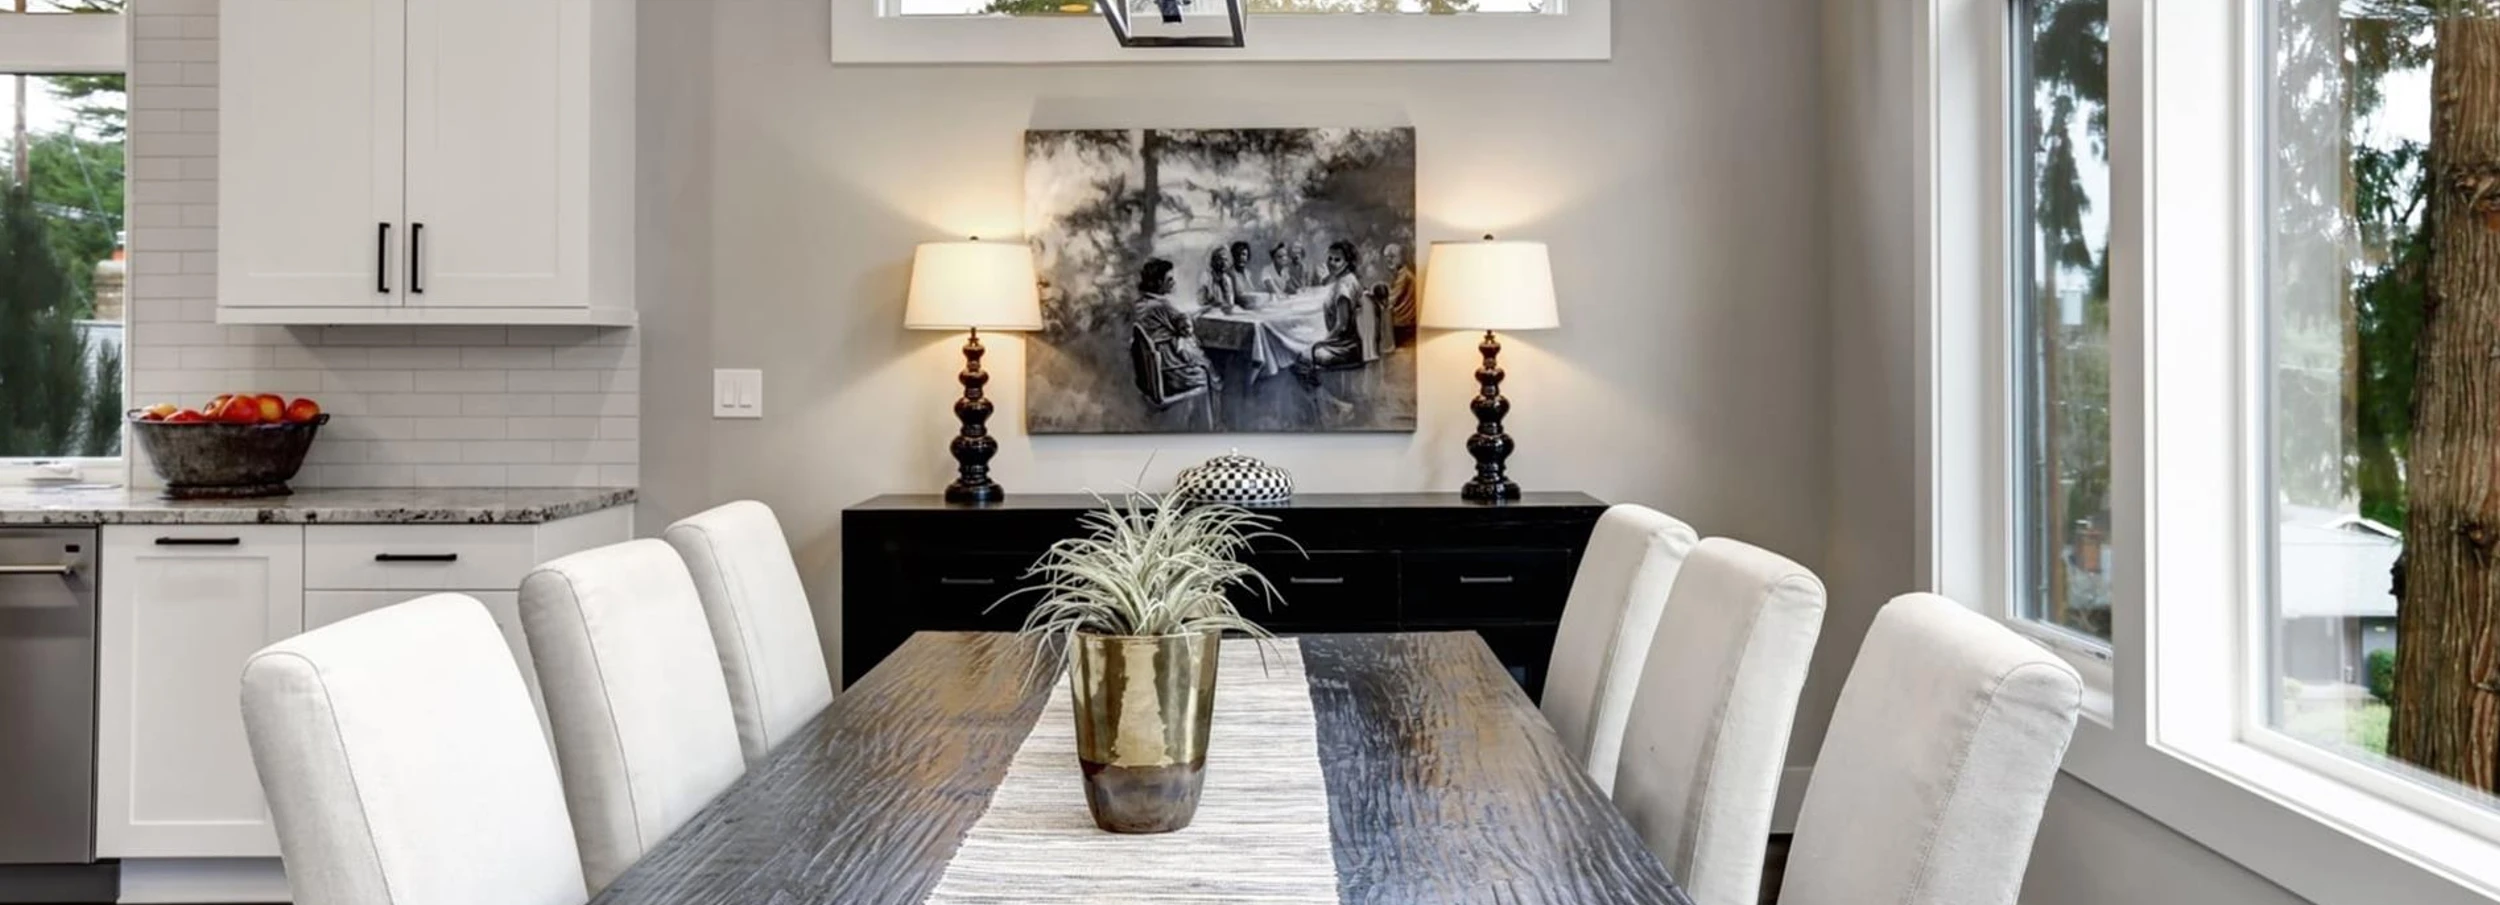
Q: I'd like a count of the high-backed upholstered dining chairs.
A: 6